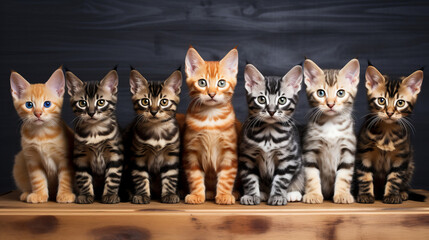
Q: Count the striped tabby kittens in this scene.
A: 7